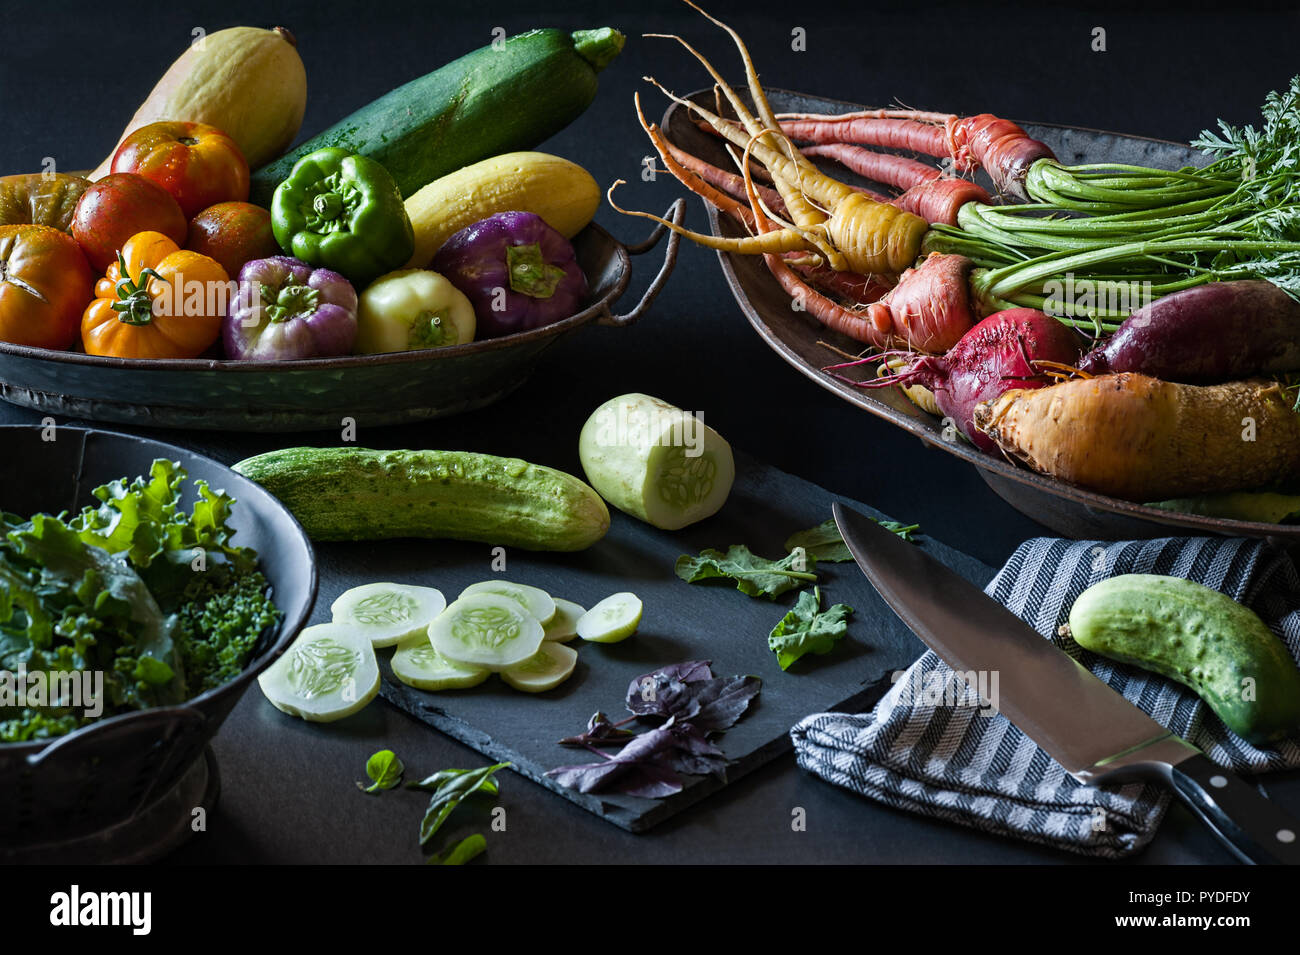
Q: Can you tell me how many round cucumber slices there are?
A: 8